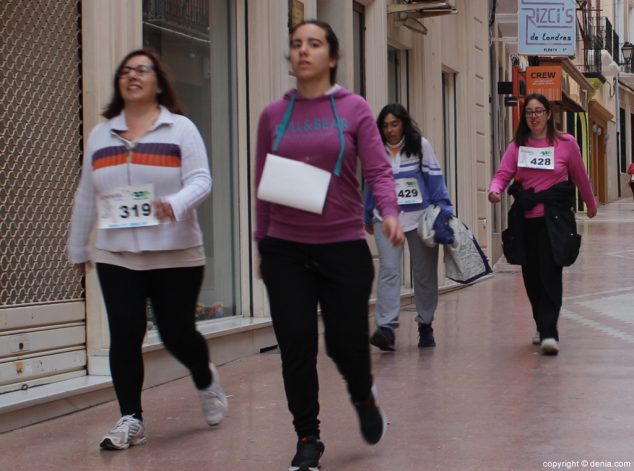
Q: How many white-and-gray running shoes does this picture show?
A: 2